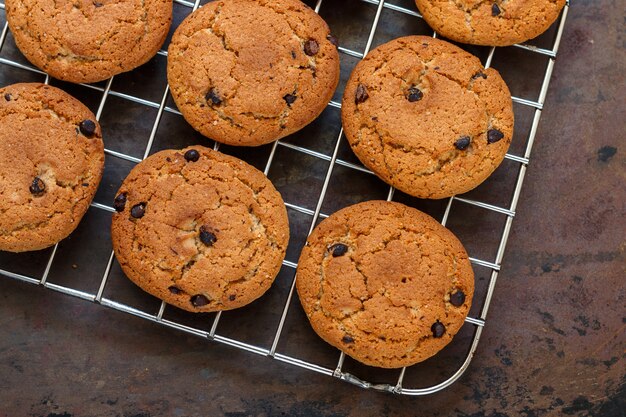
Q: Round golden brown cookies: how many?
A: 7